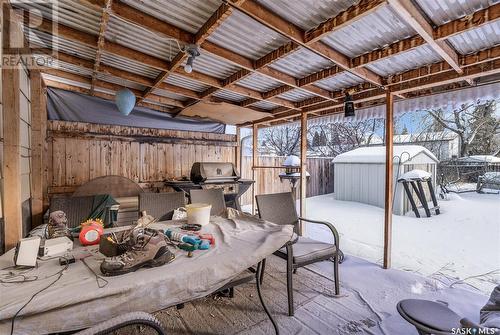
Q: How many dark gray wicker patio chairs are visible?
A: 4